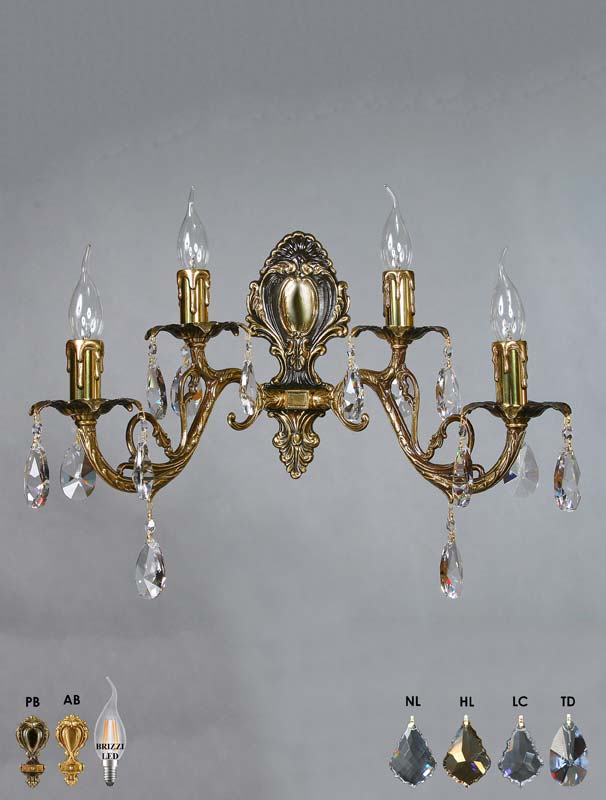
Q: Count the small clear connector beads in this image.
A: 11